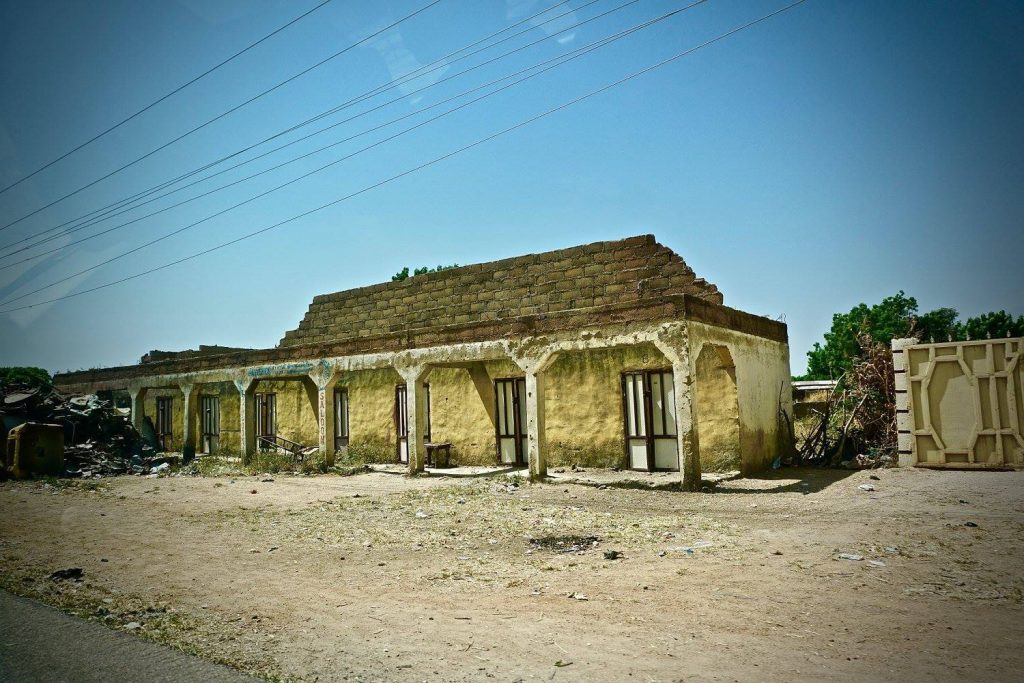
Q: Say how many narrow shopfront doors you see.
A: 7